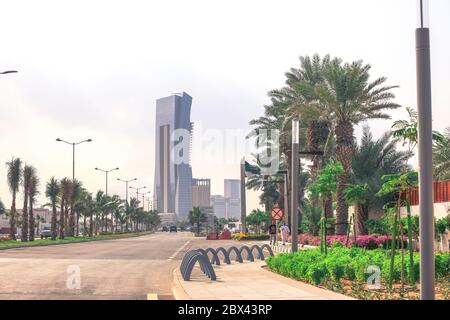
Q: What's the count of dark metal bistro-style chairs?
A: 0